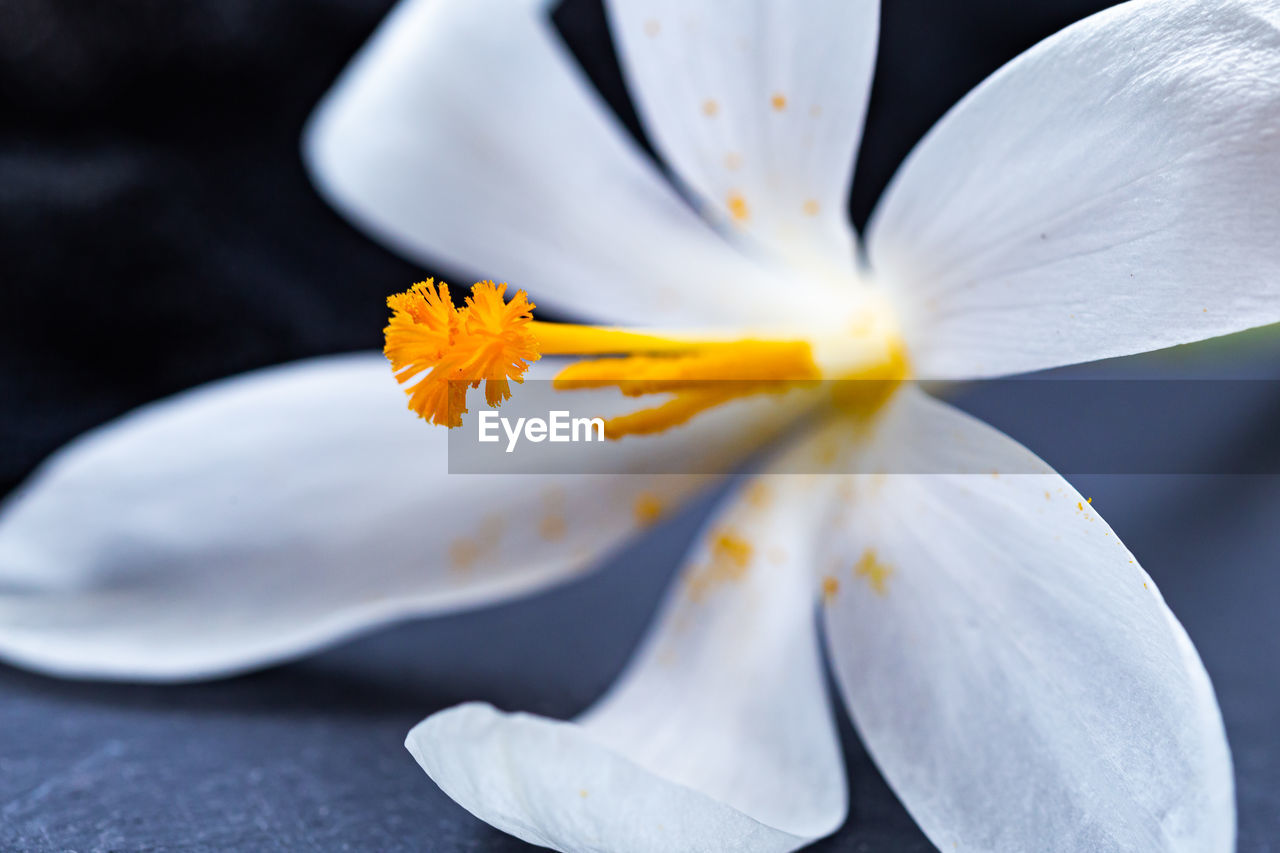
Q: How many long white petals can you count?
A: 6